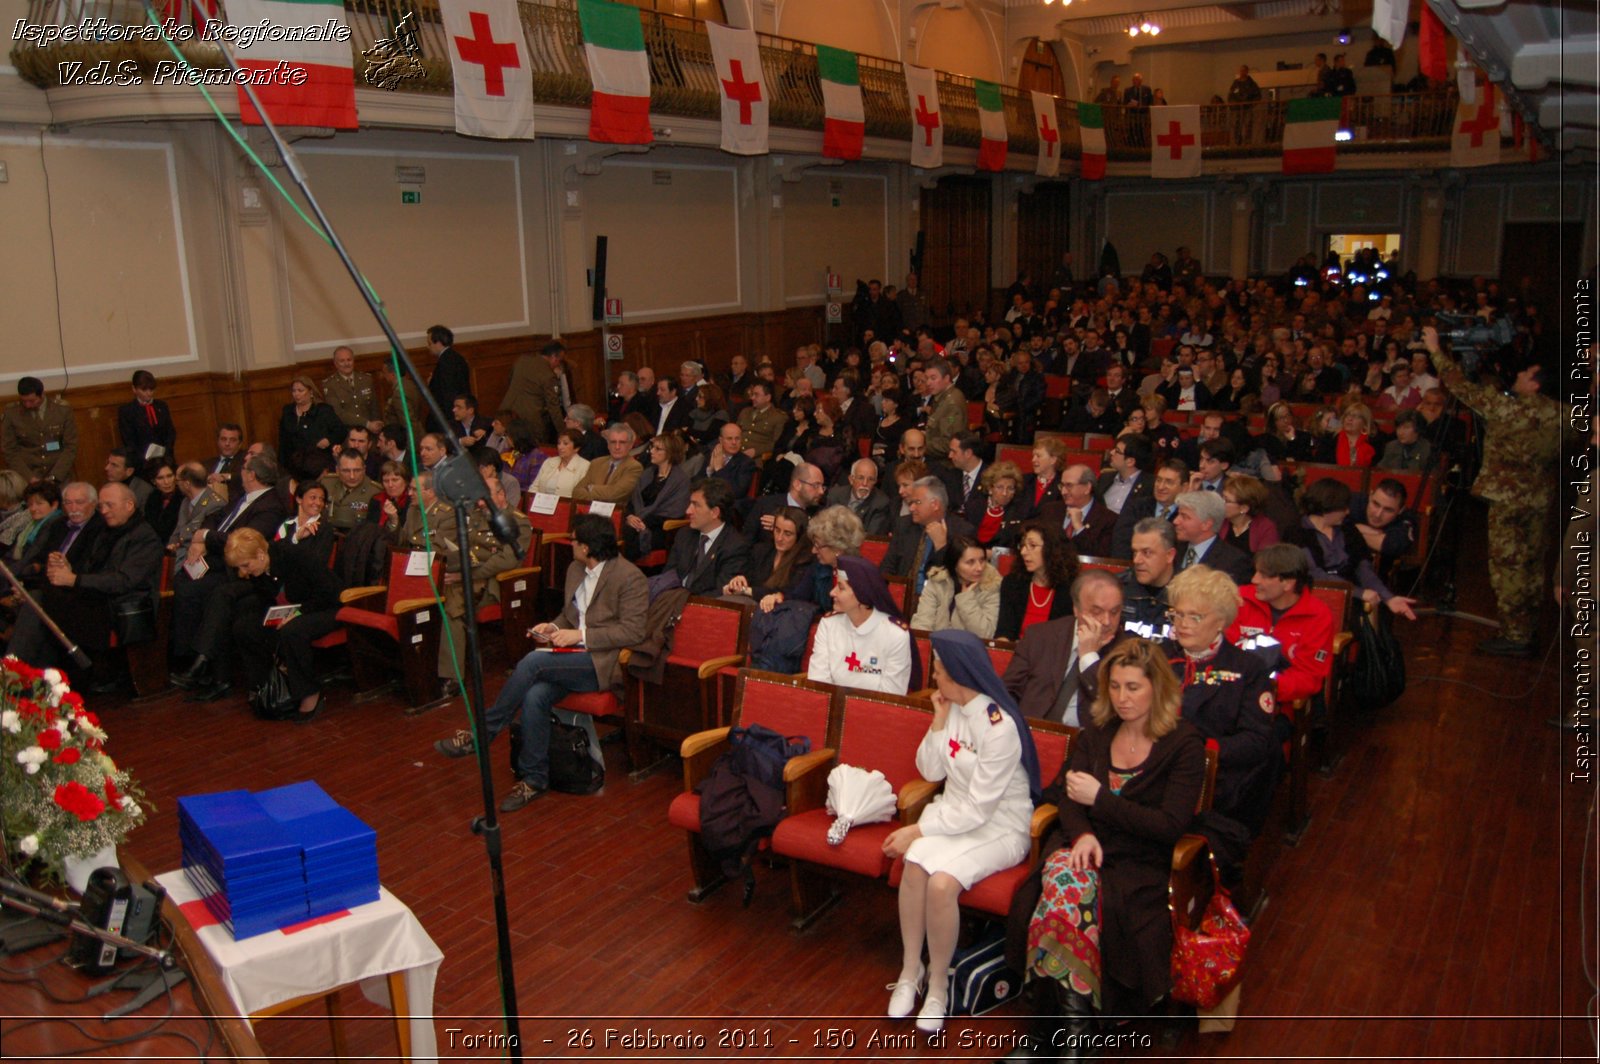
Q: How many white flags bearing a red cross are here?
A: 6